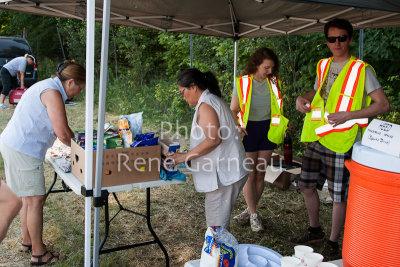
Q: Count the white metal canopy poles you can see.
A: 3